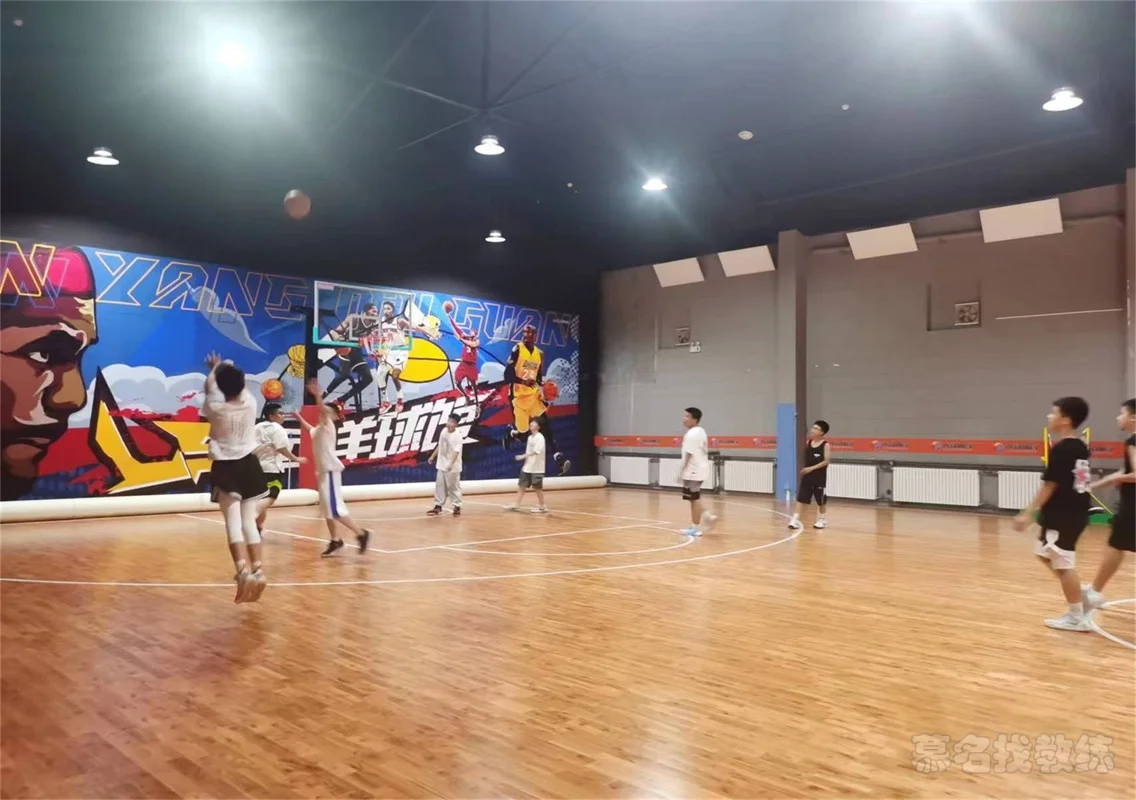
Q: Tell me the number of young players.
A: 9